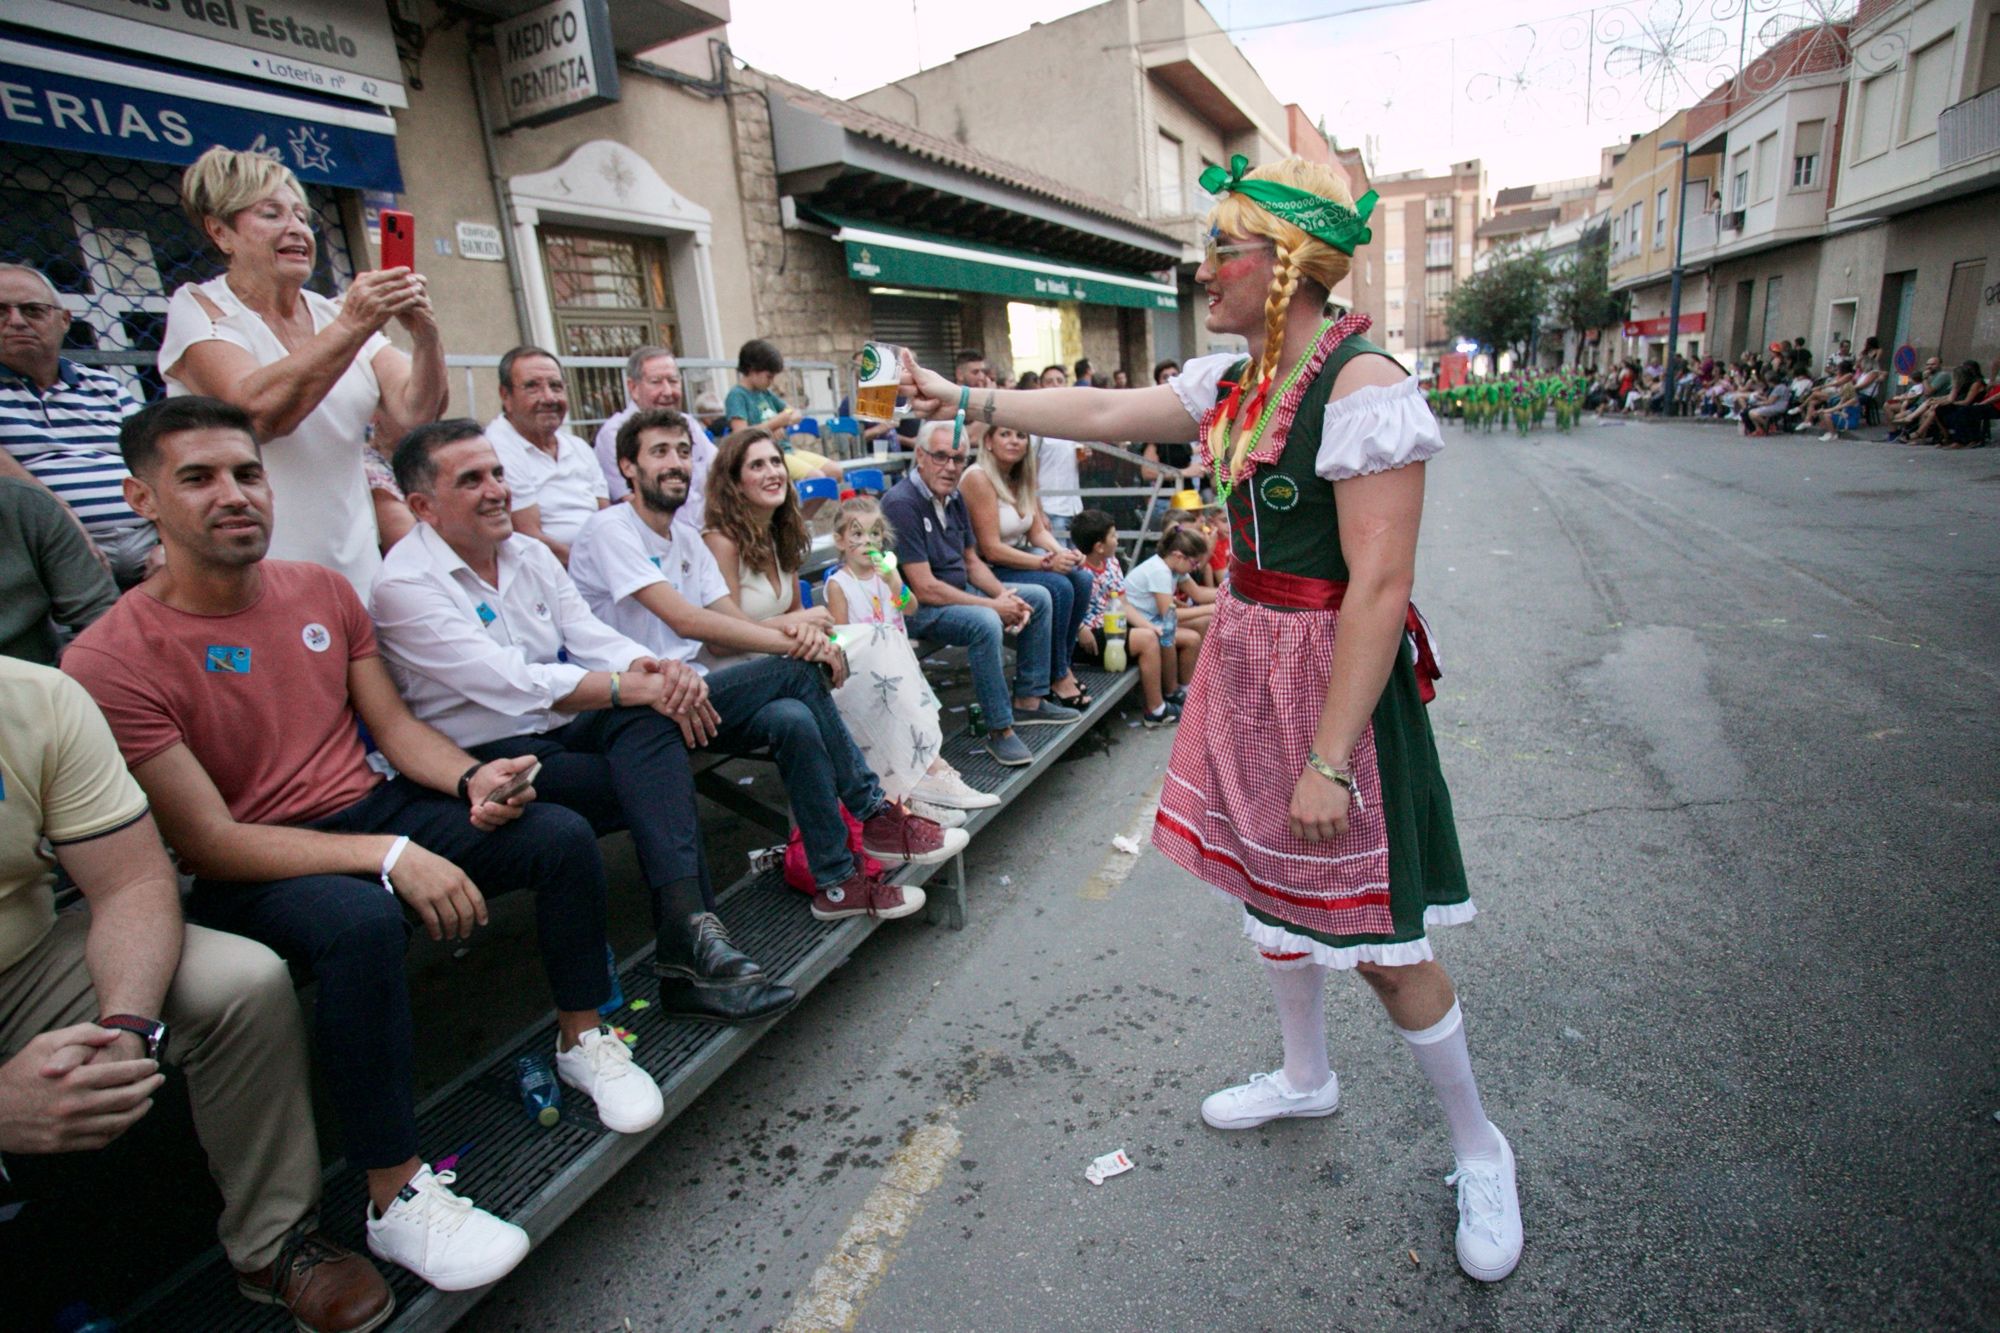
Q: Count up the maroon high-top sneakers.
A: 2